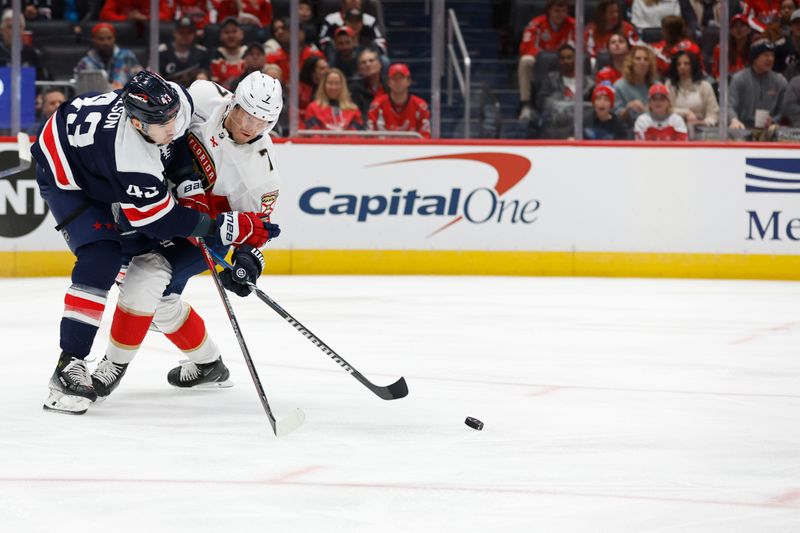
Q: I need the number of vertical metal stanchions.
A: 6